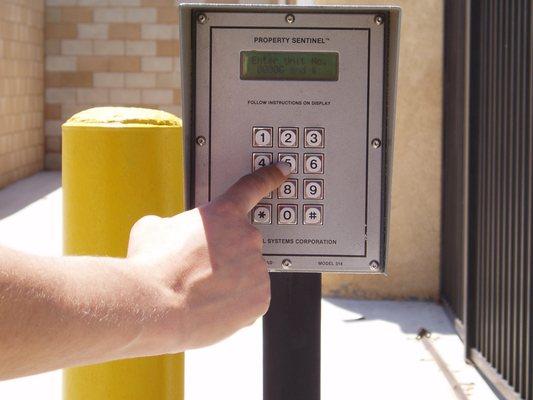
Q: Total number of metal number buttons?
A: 10